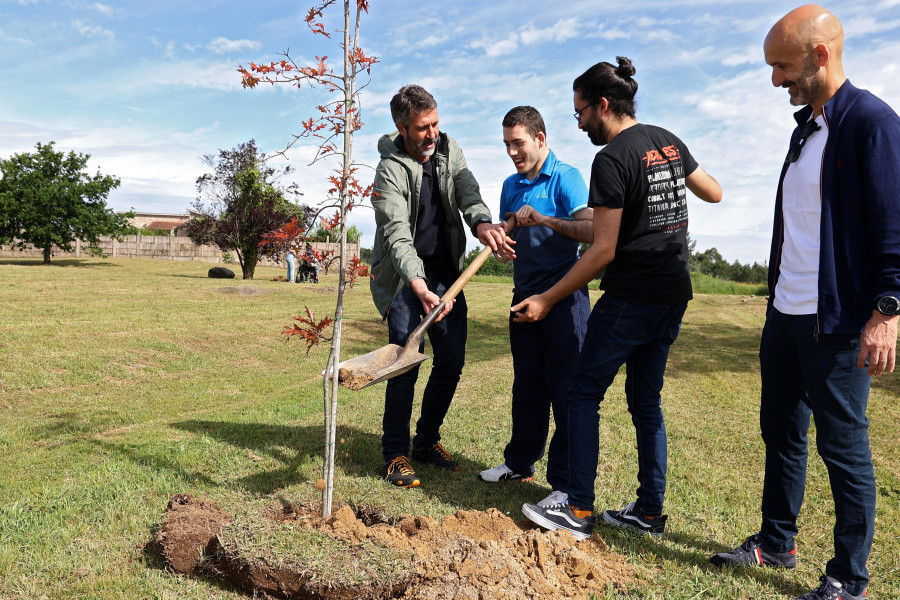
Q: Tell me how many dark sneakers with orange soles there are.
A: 2